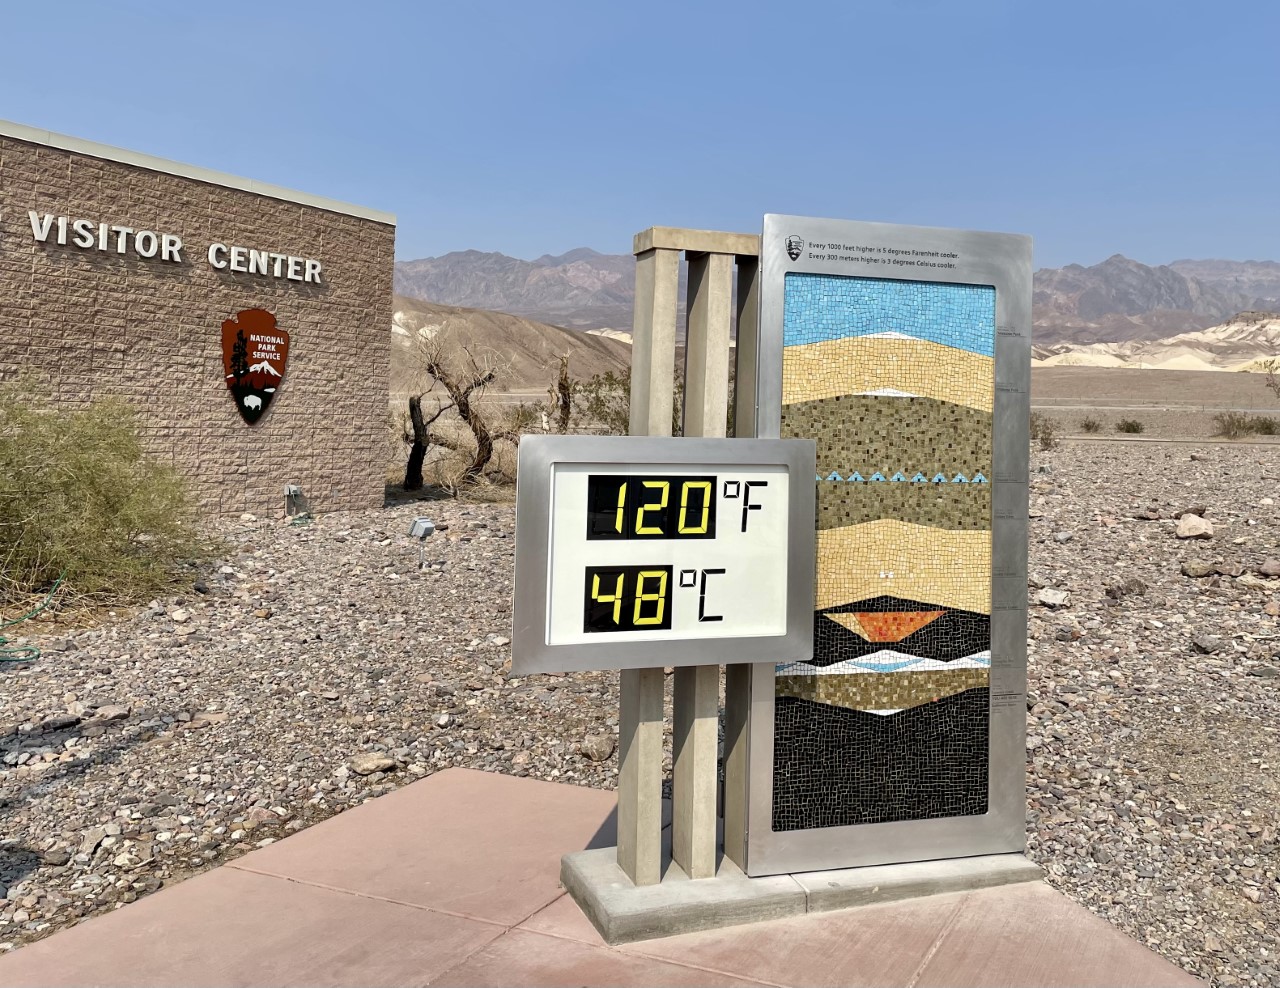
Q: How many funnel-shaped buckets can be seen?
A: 0